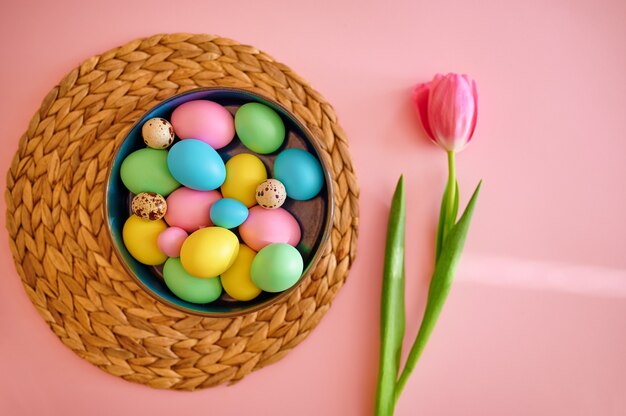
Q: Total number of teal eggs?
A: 3